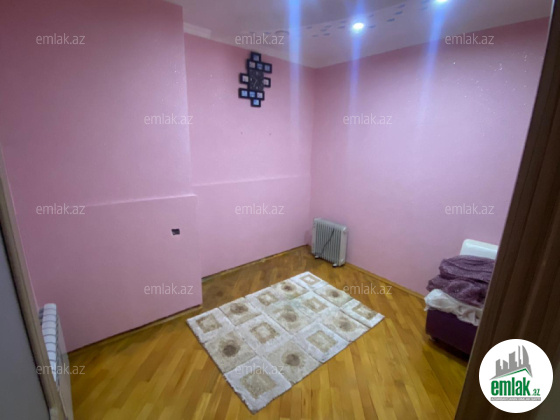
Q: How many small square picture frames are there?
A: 10